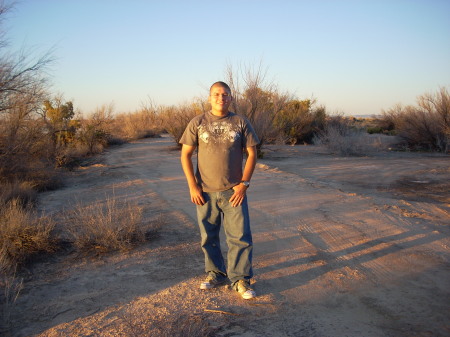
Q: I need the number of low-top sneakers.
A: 2